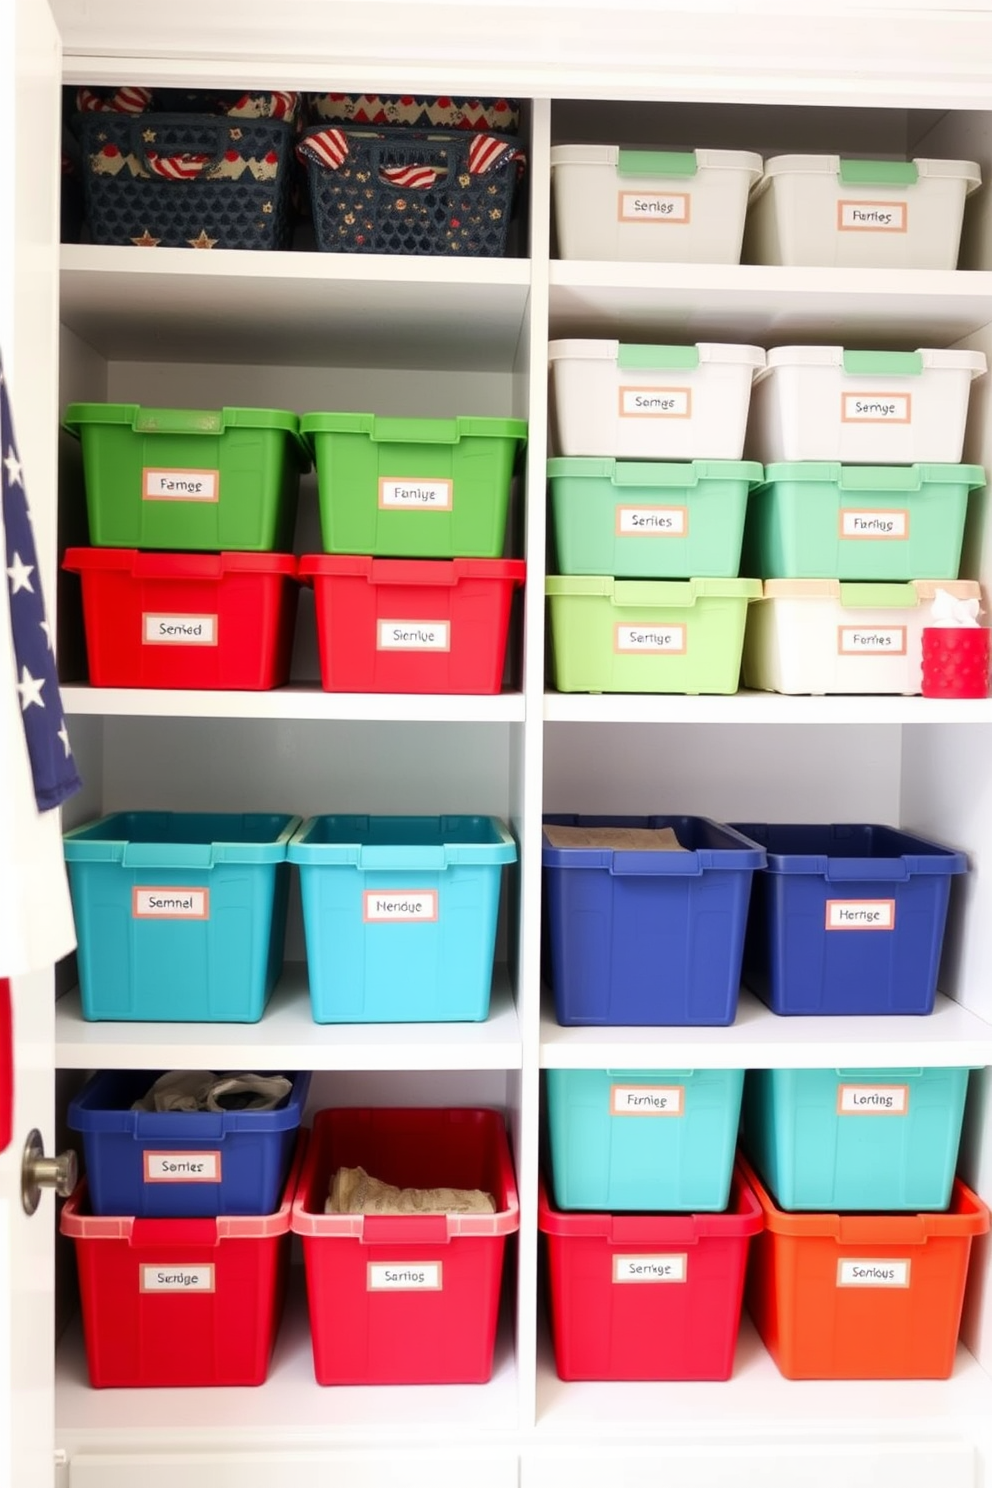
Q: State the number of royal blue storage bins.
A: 3